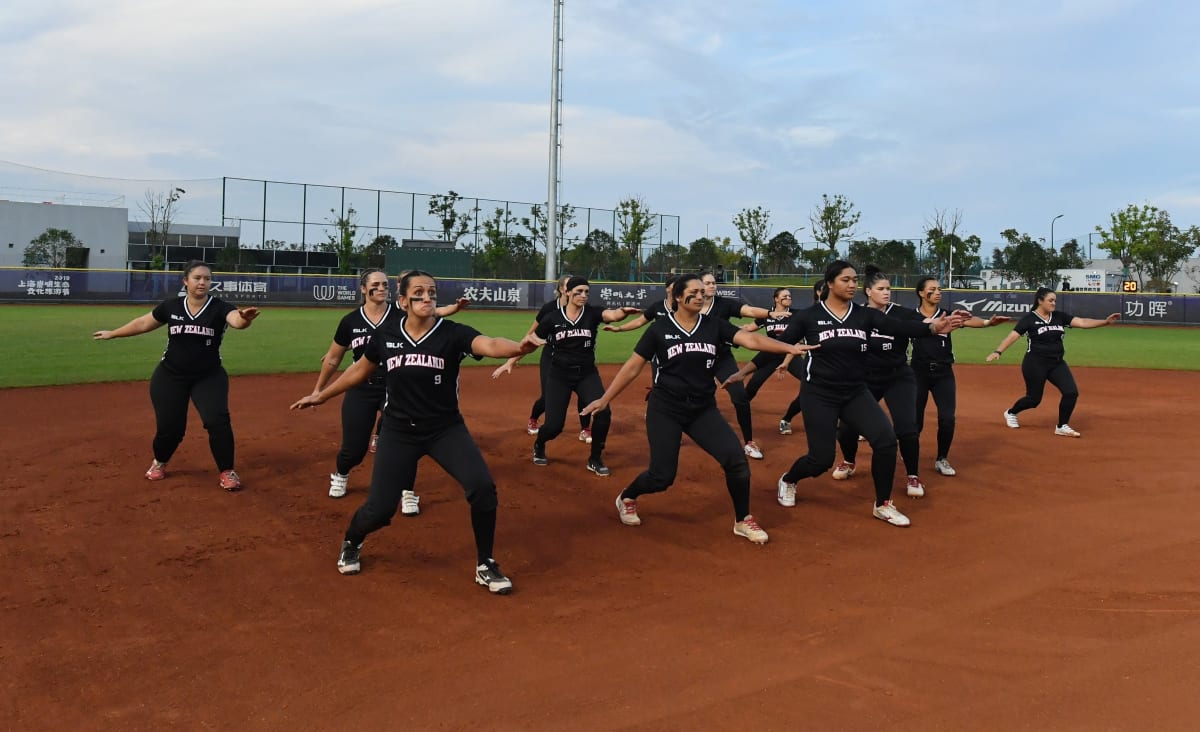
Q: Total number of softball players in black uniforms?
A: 15